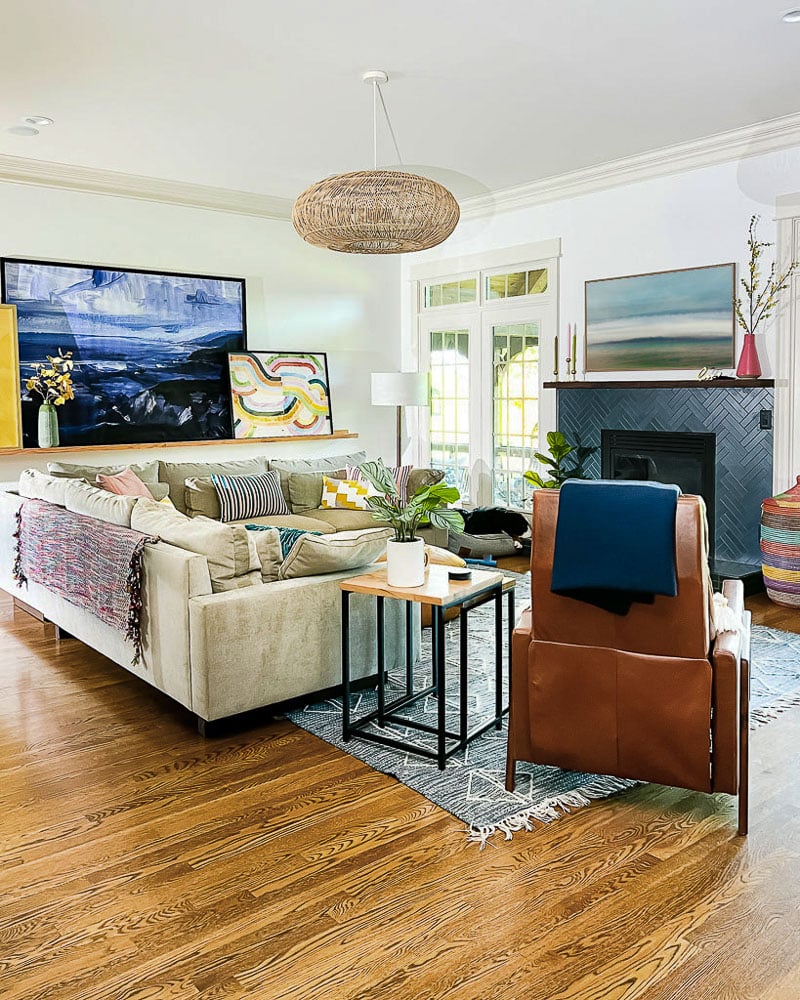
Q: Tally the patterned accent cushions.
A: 3